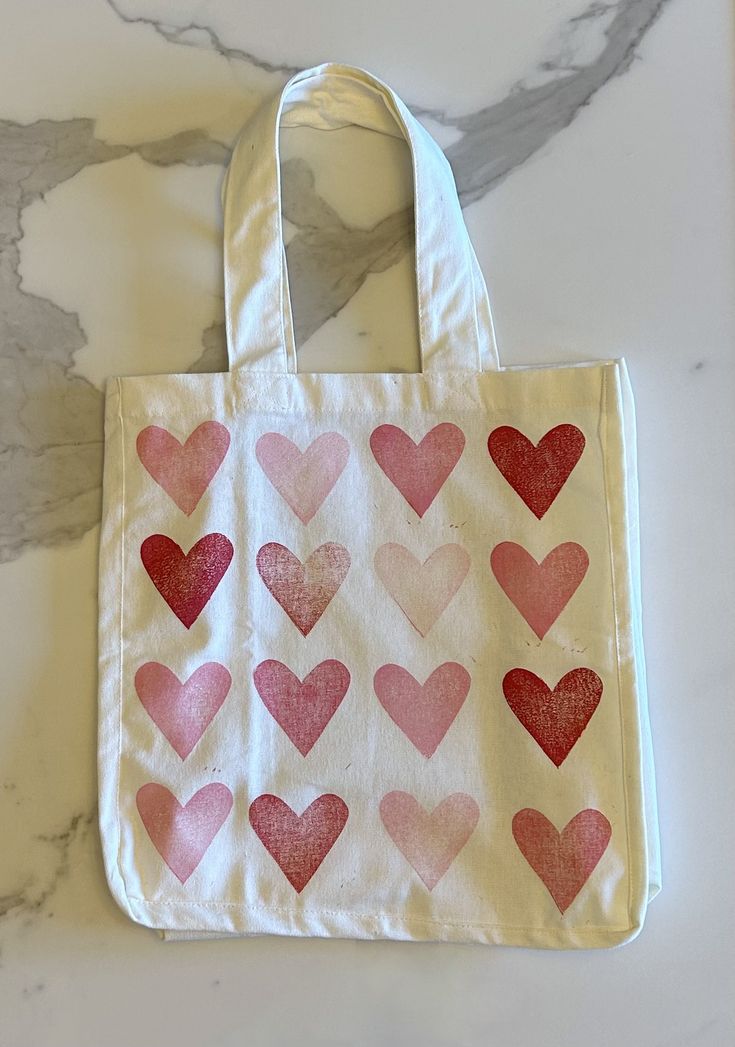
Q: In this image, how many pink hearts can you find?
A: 13